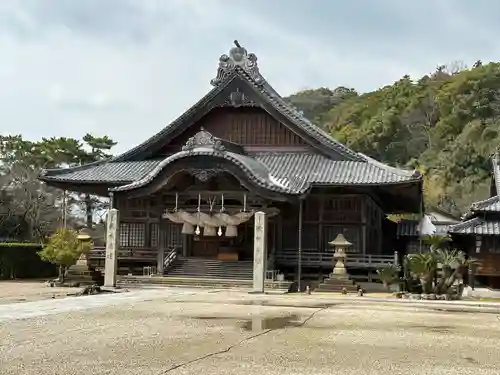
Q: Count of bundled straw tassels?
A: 3